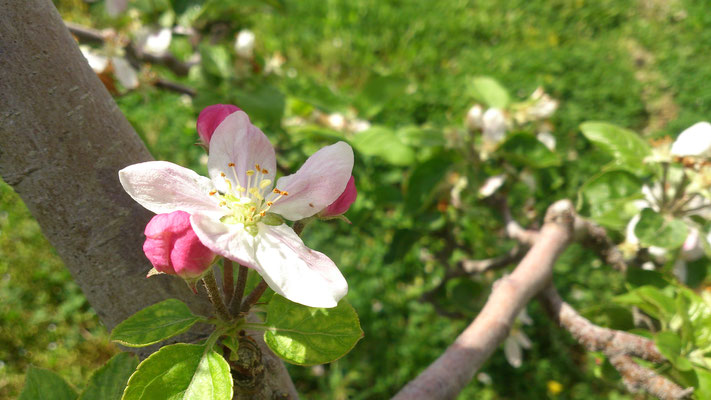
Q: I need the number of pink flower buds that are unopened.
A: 3